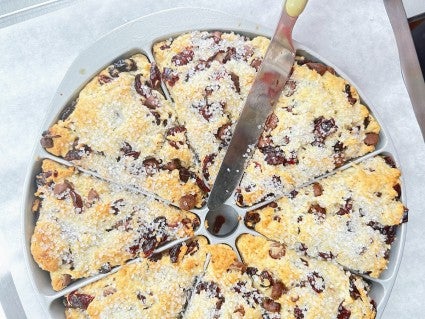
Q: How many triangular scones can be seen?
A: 8